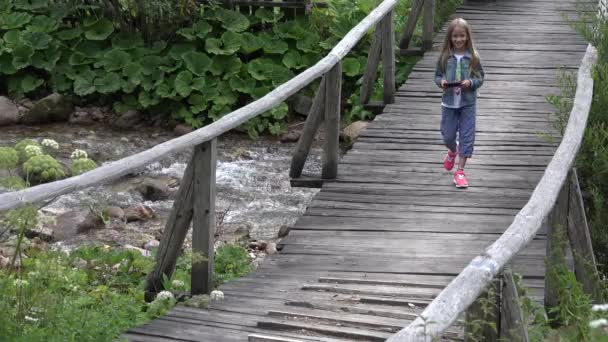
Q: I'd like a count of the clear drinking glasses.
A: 0